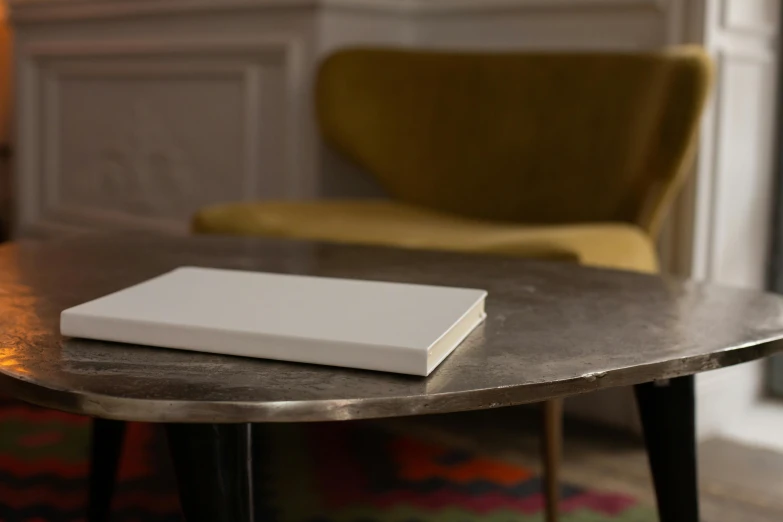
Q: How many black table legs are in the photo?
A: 3